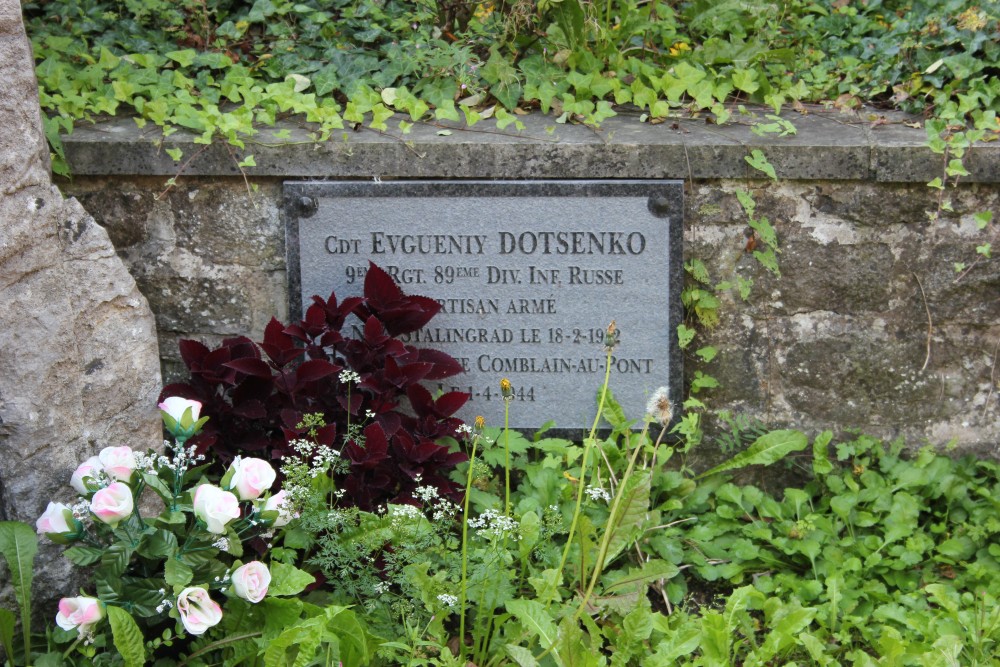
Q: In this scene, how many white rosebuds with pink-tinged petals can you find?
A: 11